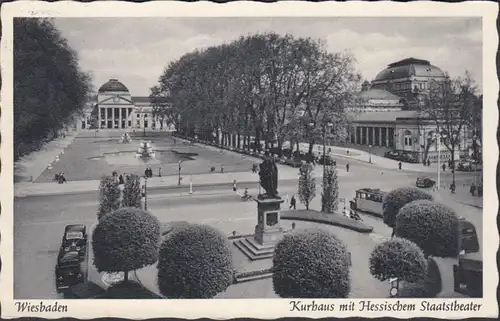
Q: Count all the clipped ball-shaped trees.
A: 6